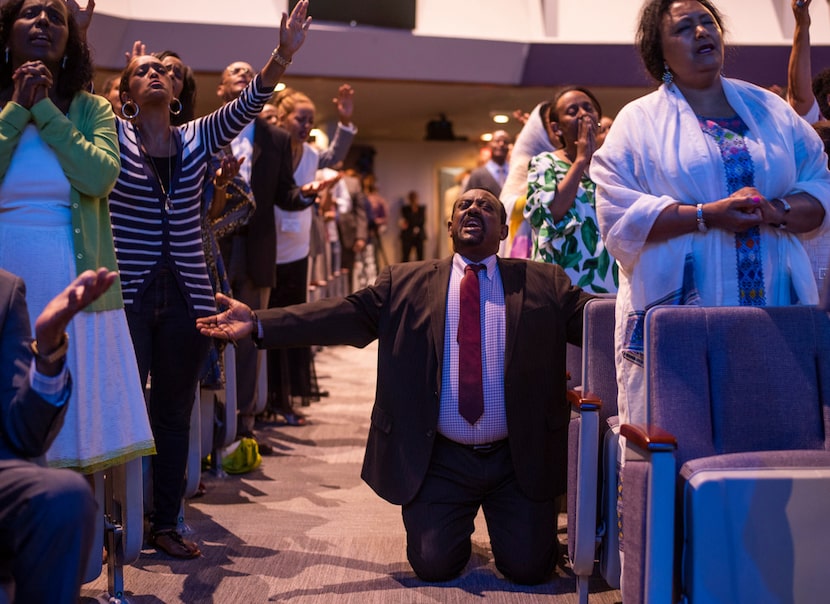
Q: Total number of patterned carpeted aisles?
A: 1